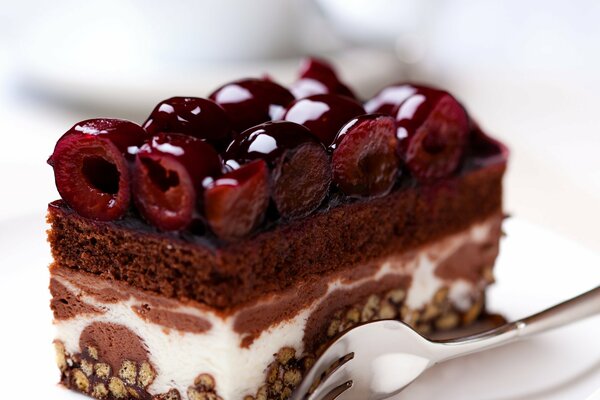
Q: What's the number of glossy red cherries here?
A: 11